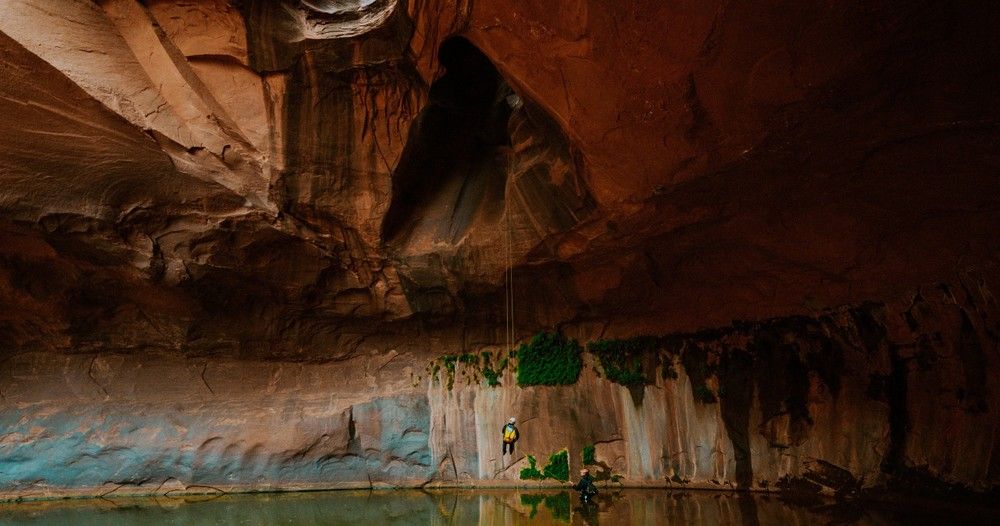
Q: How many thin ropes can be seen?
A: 2